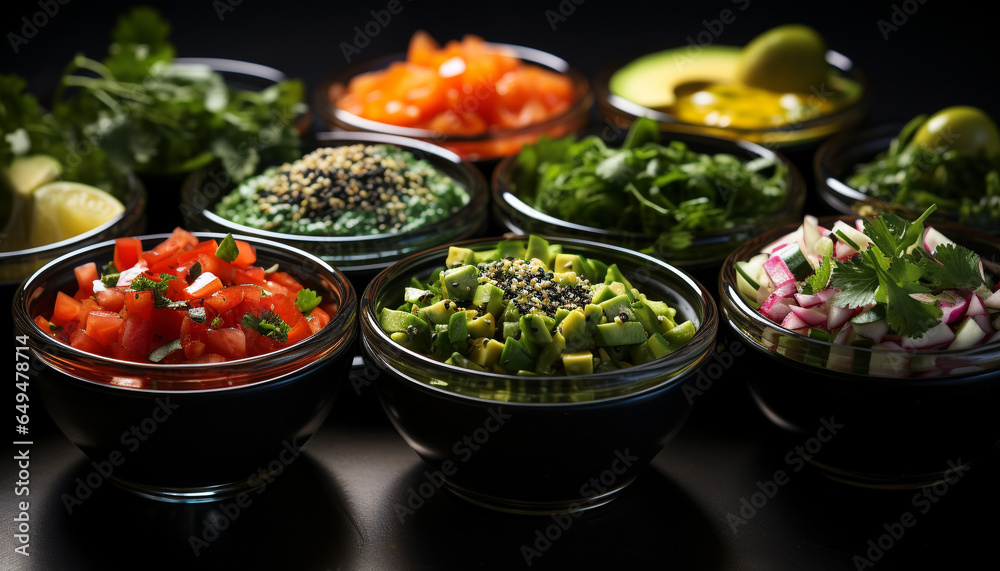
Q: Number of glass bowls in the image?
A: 10